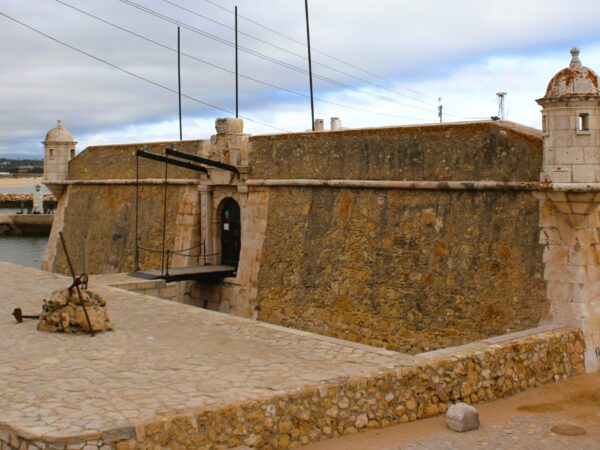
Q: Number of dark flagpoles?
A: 3